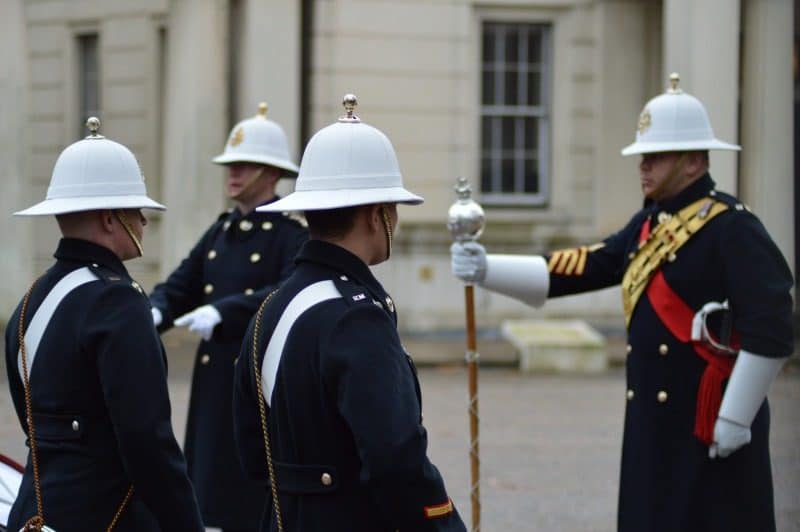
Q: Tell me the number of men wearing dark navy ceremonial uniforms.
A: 4